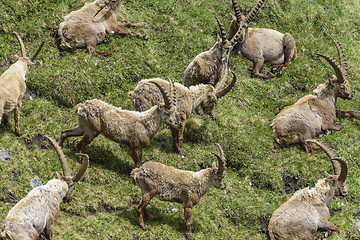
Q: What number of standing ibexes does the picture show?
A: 5